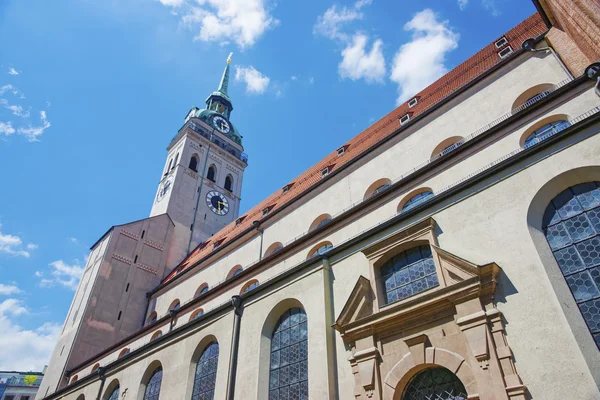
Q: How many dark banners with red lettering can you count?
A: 0